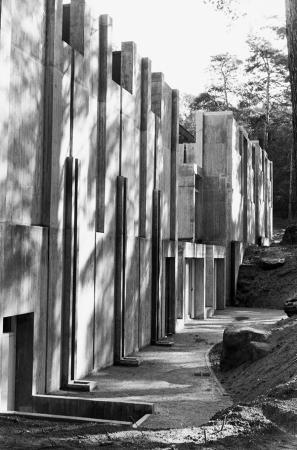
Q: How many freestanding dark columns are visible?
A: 3